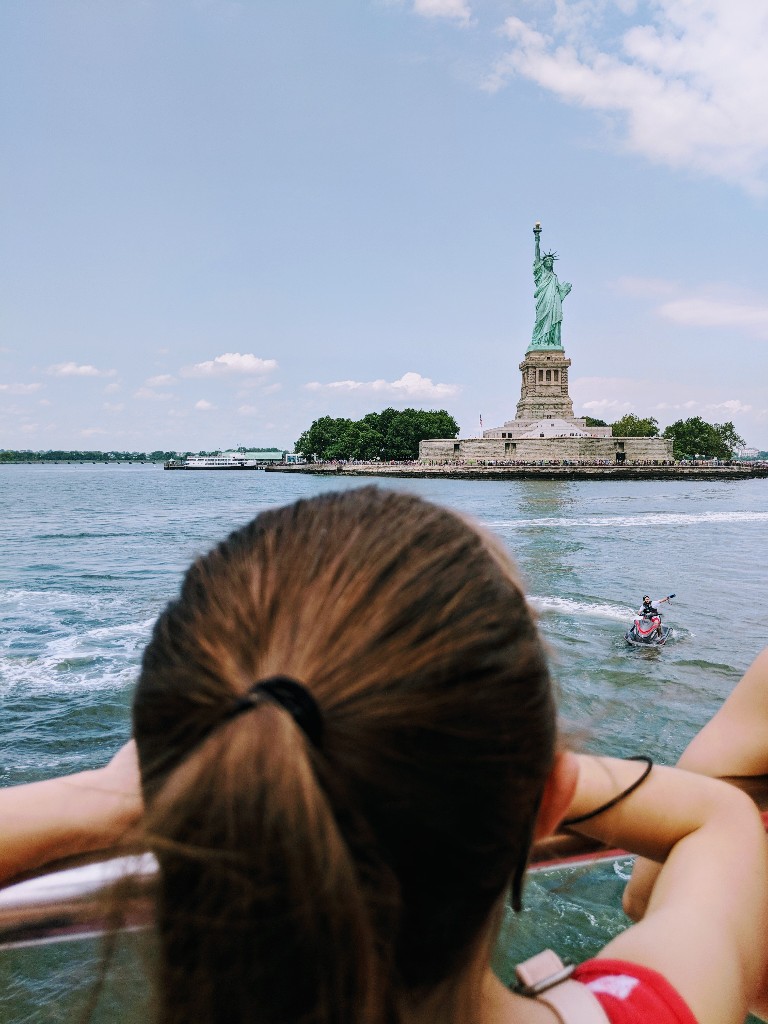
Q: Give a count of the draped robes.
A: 1